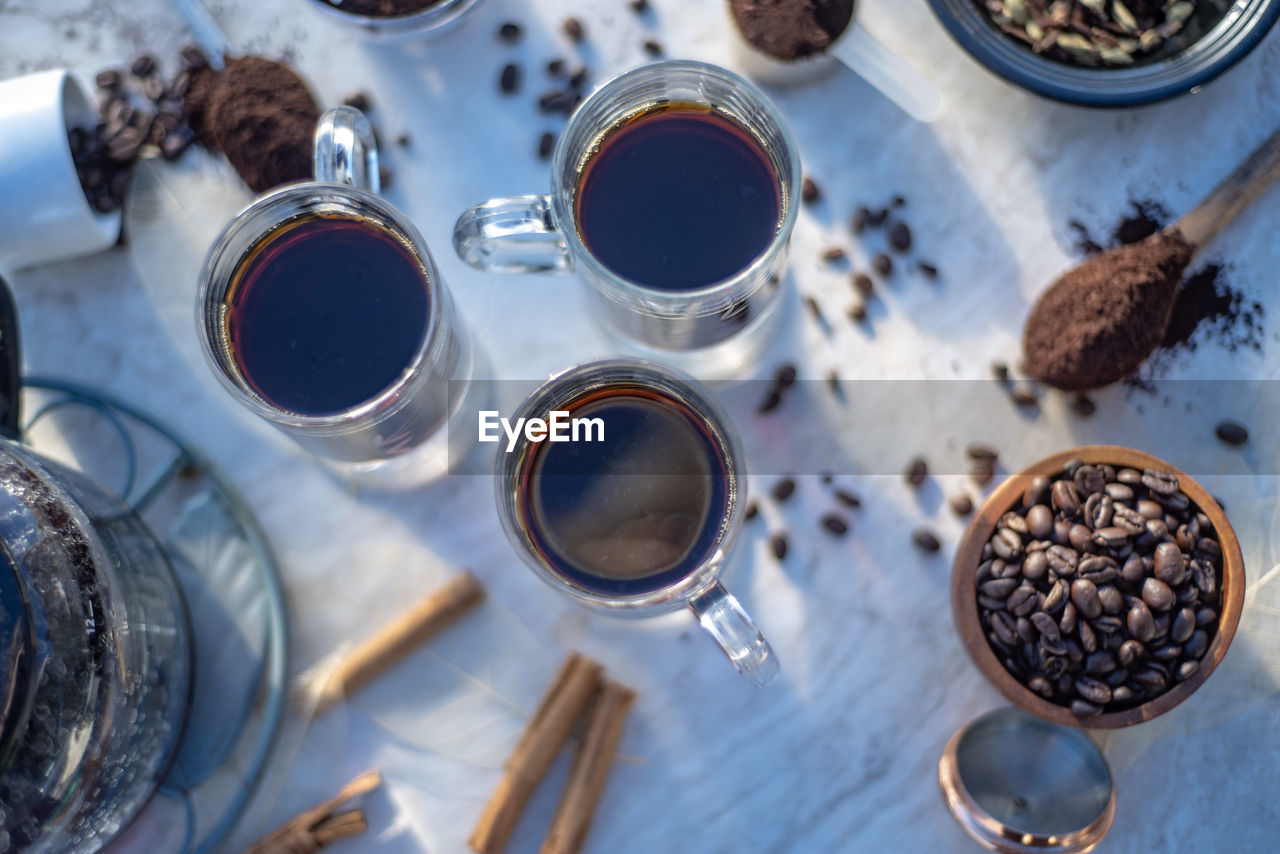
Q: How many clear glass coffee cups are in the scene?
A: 3